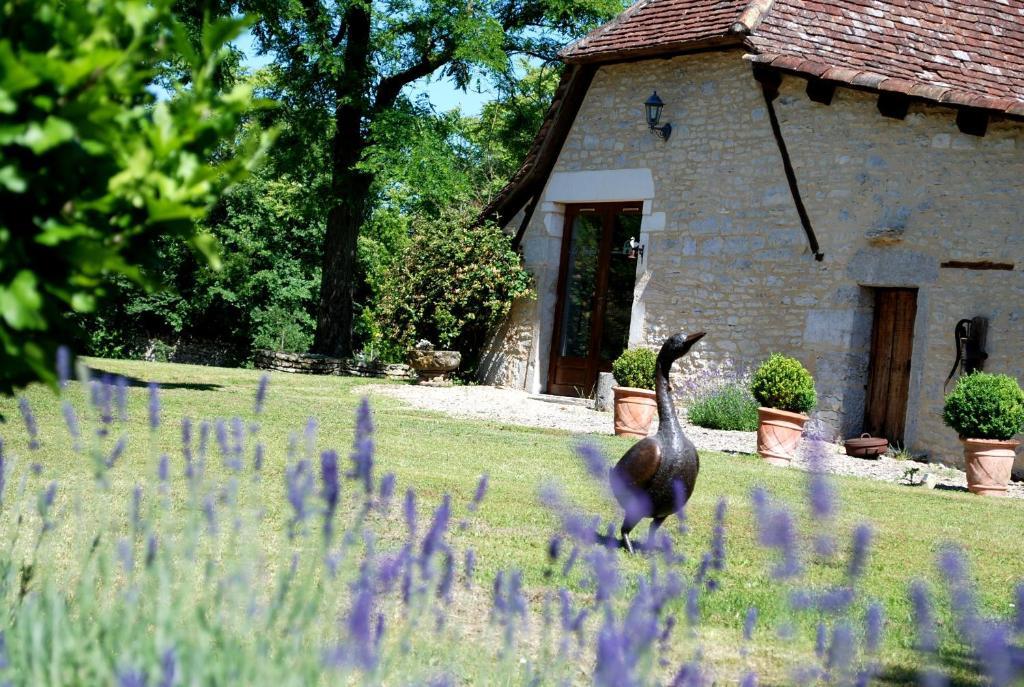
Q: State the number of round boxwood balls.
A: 3